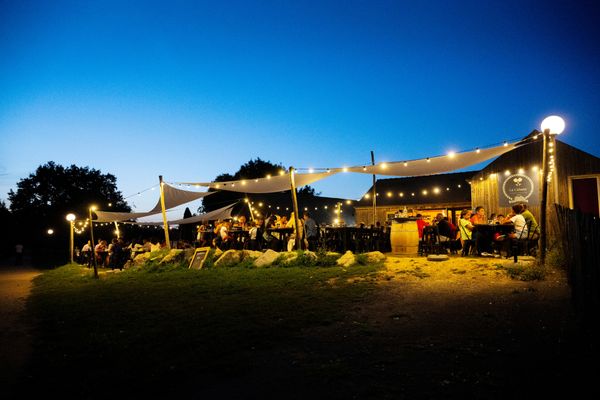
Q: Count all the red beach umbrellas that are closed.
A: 0